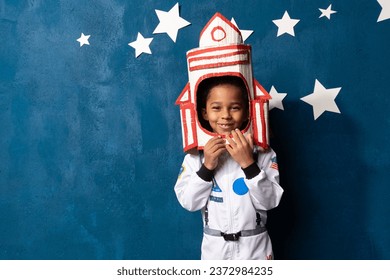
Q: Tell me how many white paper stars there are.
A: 9